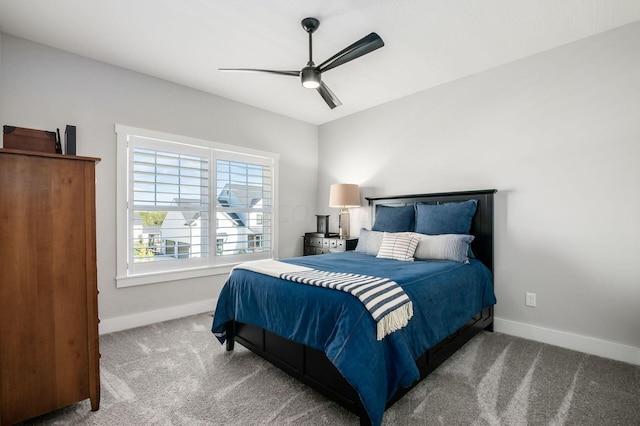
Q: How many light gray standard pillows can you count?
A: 2